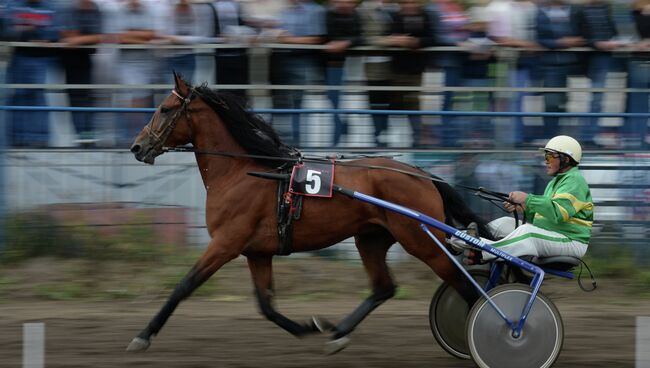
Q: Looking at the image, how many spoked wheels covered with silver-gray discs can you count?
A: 2